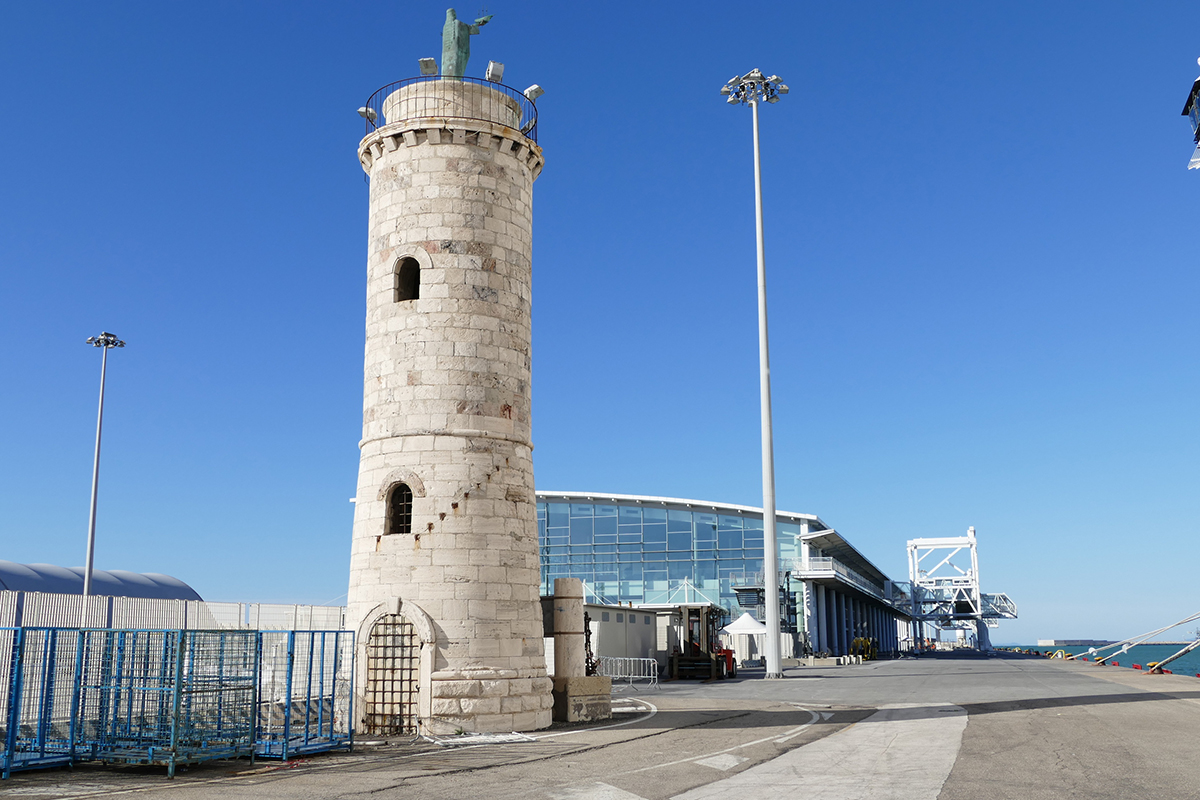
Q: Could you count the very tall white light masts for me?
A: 2